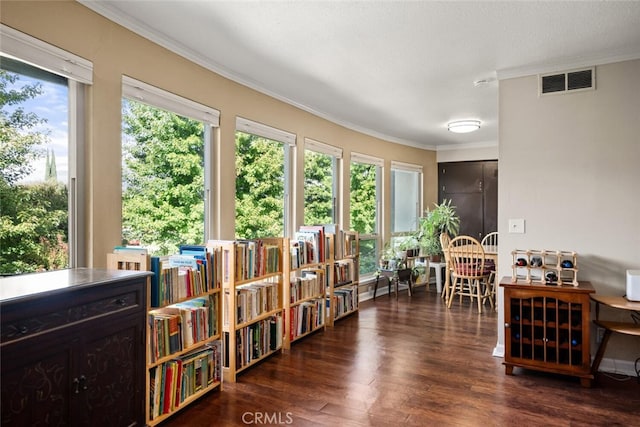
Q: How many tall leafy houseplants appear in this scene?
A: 1